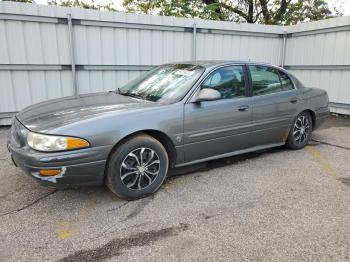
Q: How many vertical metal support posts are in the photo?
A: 3